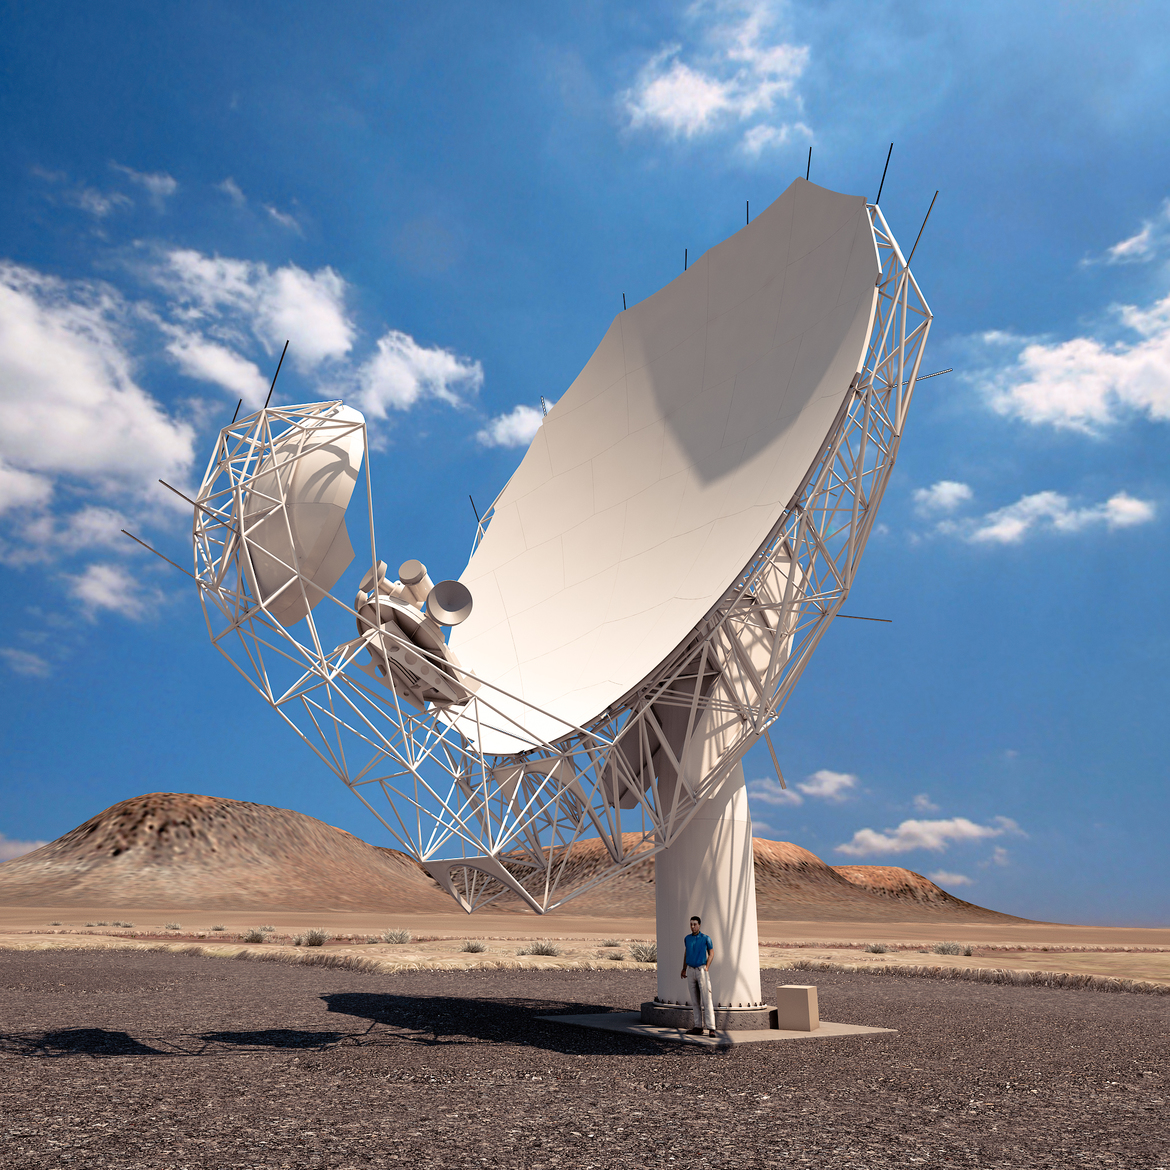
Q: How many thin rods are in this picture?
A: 15